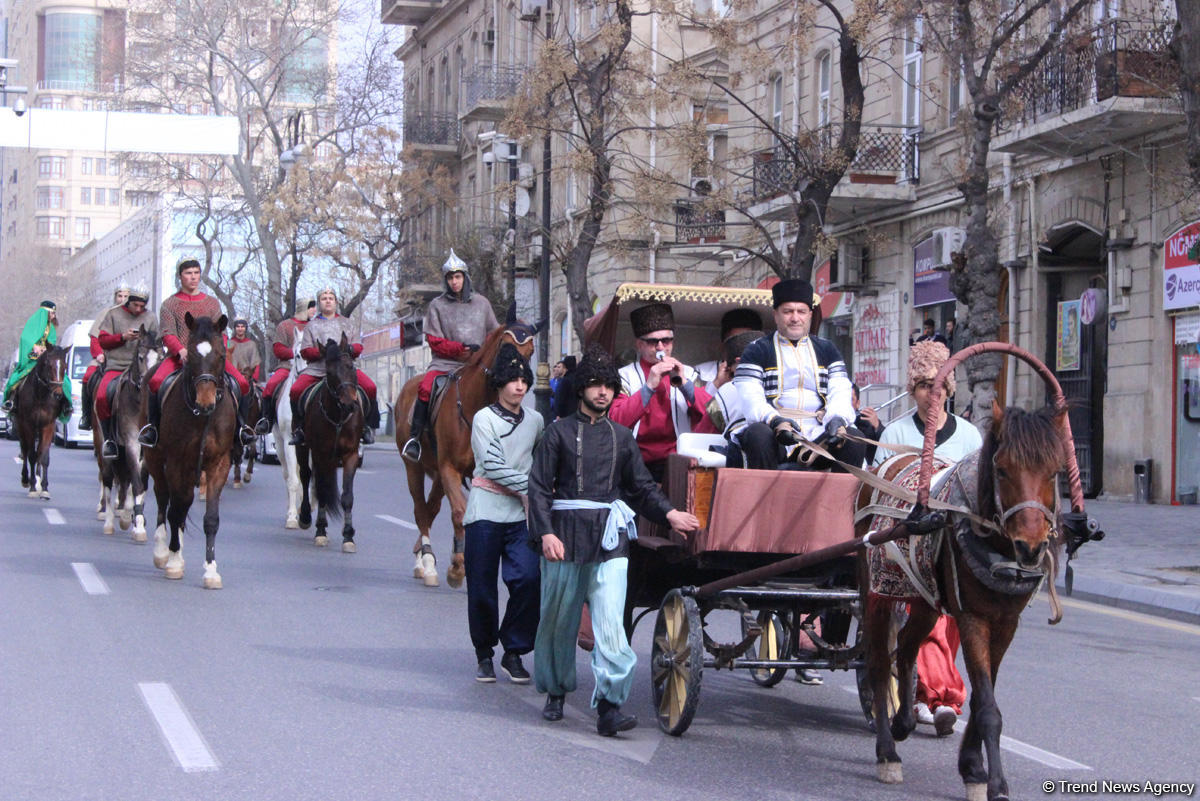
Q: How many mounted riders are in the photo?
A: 8